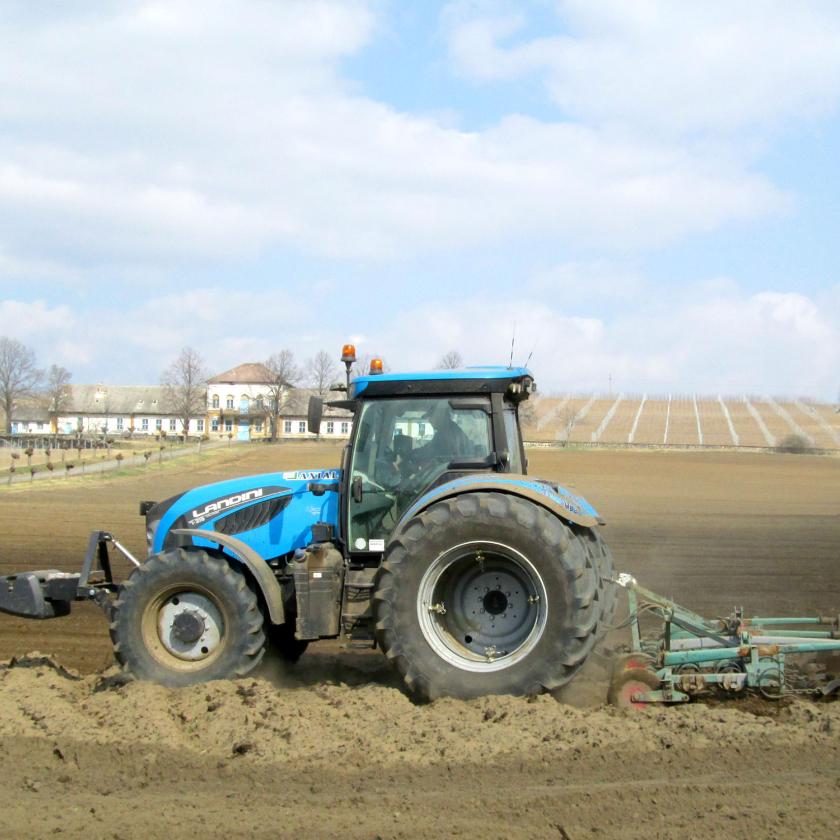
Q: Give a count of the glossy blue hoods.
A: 1